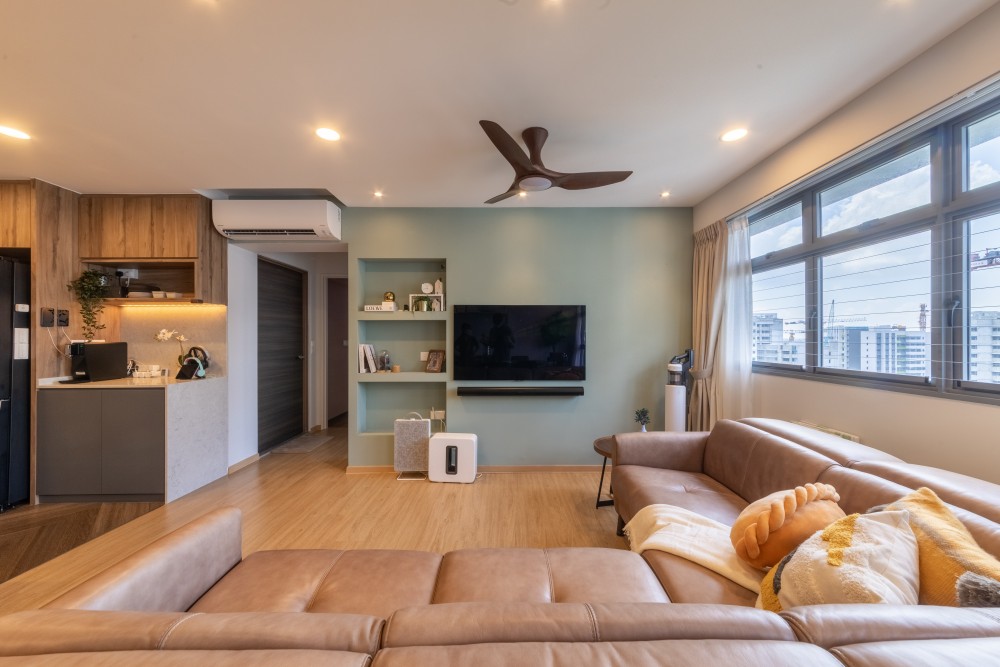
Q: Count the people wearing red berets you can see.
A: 0